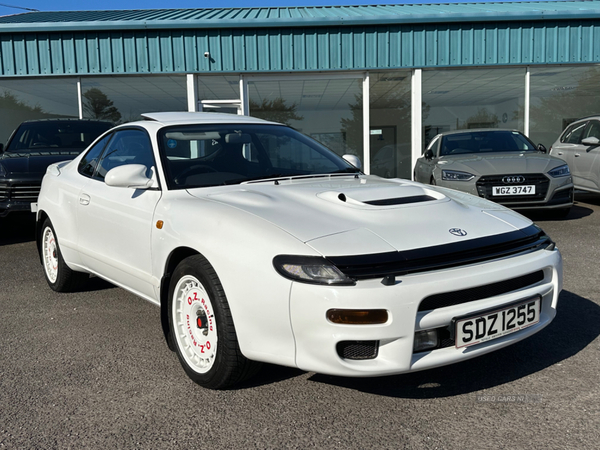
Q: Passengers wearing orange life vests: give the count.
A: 0